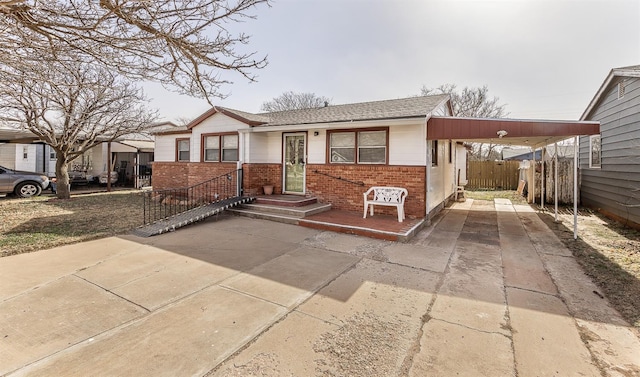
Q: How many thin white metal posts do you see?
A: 4